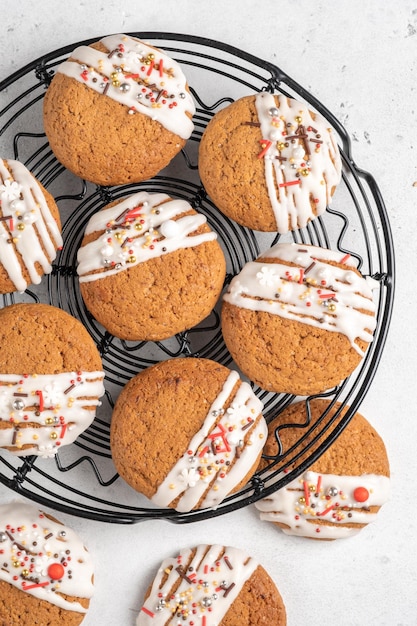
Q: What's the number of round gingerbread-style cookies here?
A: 10